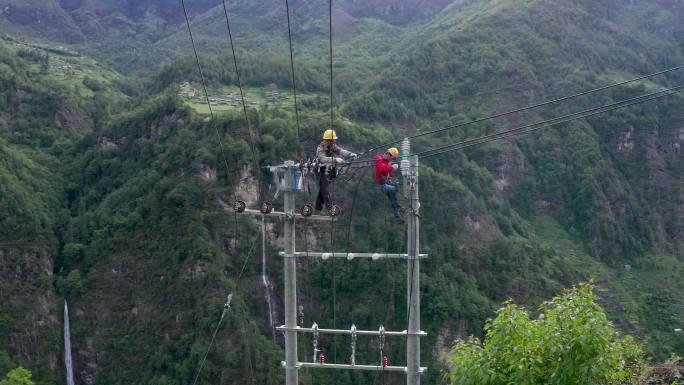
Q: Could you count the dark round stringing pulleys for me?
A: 4